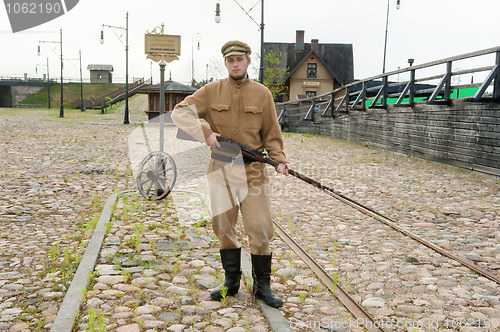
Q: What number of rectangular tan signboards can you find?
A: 1